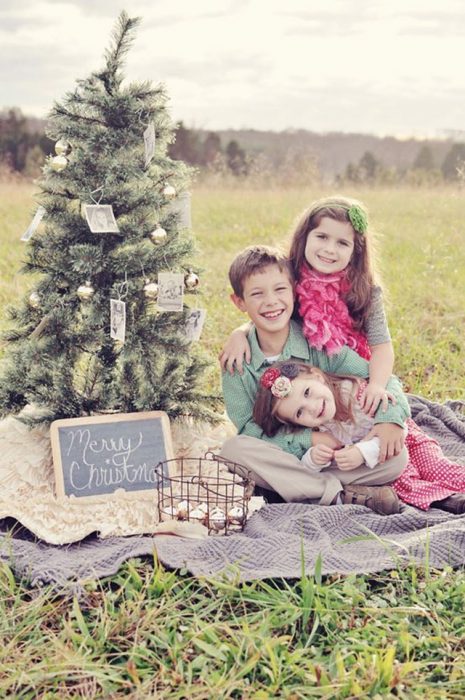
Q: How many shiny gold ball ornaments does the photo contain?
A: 8